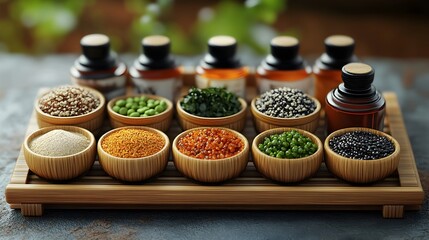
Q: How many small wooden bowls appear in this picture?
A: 9